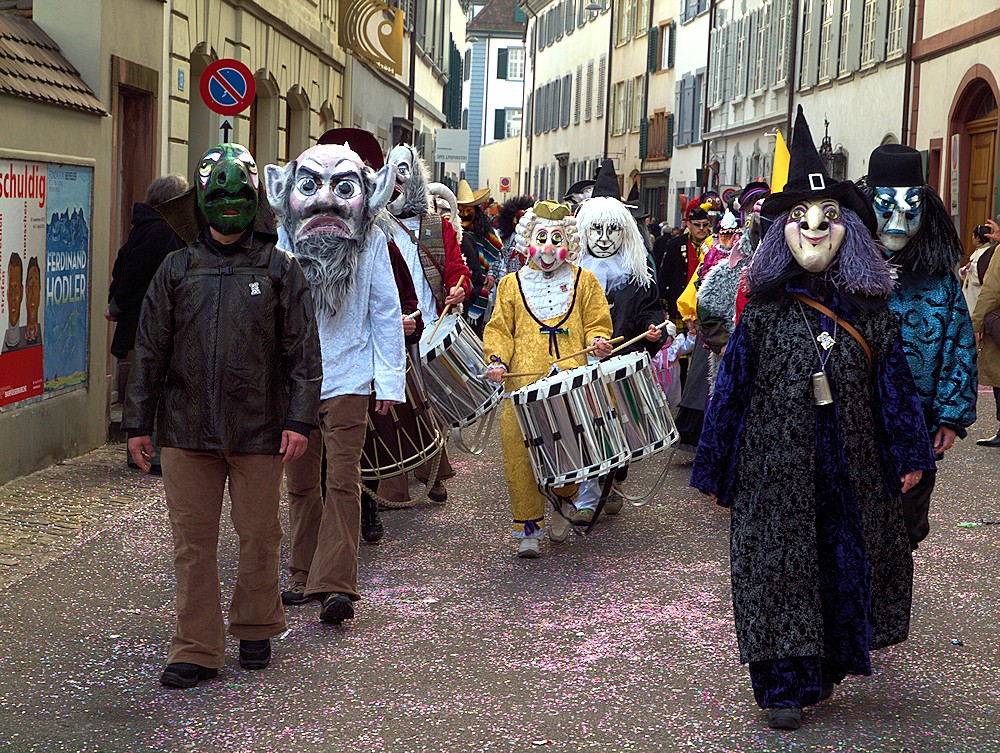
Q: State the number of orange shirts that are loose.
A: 1